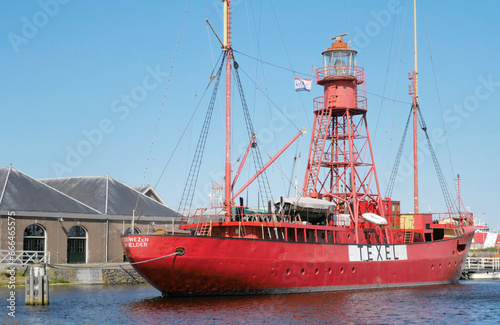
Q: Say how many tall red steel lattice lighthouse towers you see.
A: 1